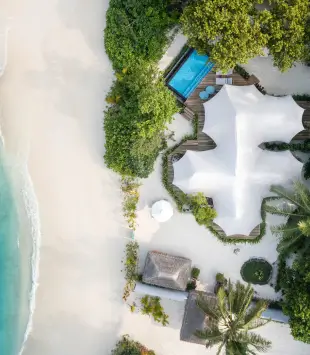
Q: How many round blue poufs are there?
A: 2